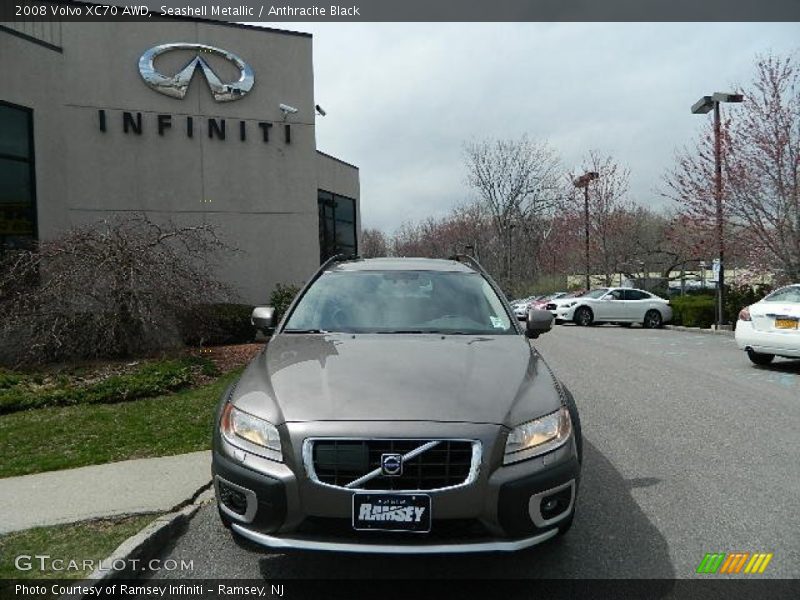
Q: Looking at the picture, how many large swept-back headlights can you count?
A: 2